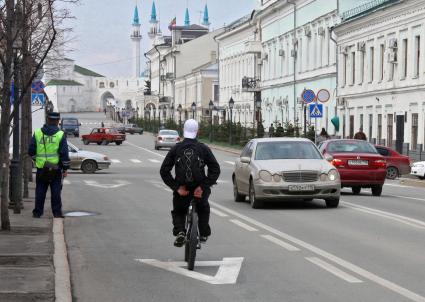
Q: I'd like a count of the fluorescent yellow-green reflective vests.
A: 1